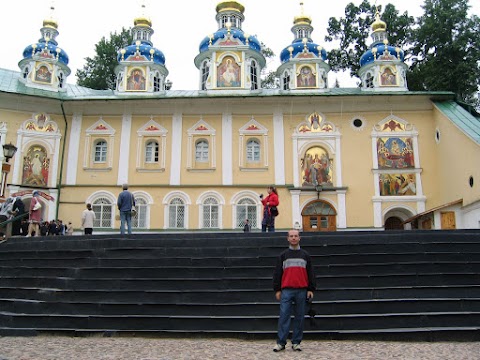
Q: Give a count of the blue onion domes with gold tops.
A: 5